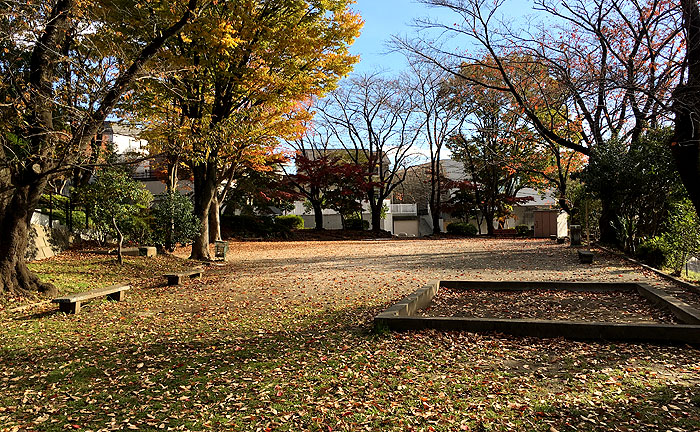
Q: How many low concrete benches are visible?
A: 2